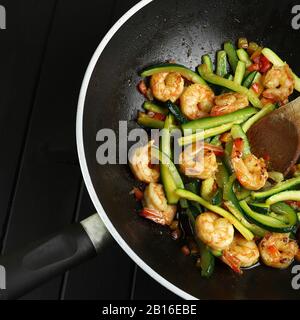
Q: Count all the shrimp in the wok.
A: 11